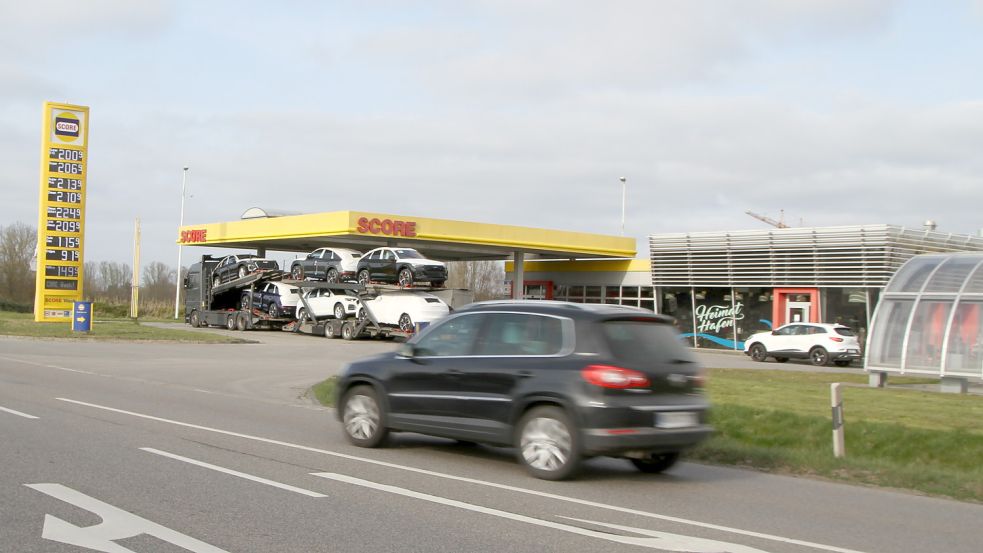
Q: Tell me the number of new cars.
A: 6